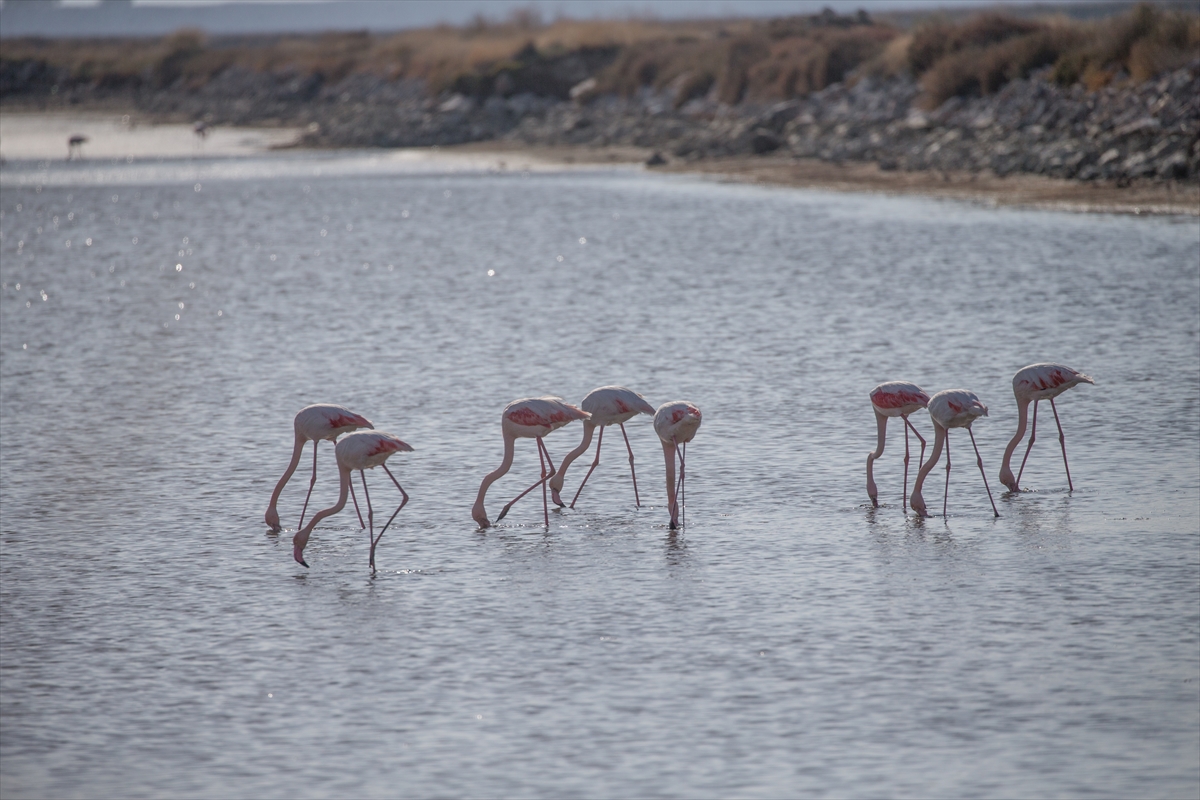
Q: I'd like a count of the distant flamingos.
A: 2